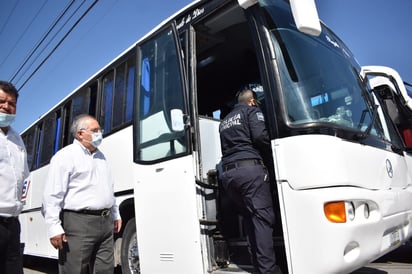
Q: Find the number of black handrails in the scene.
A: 2